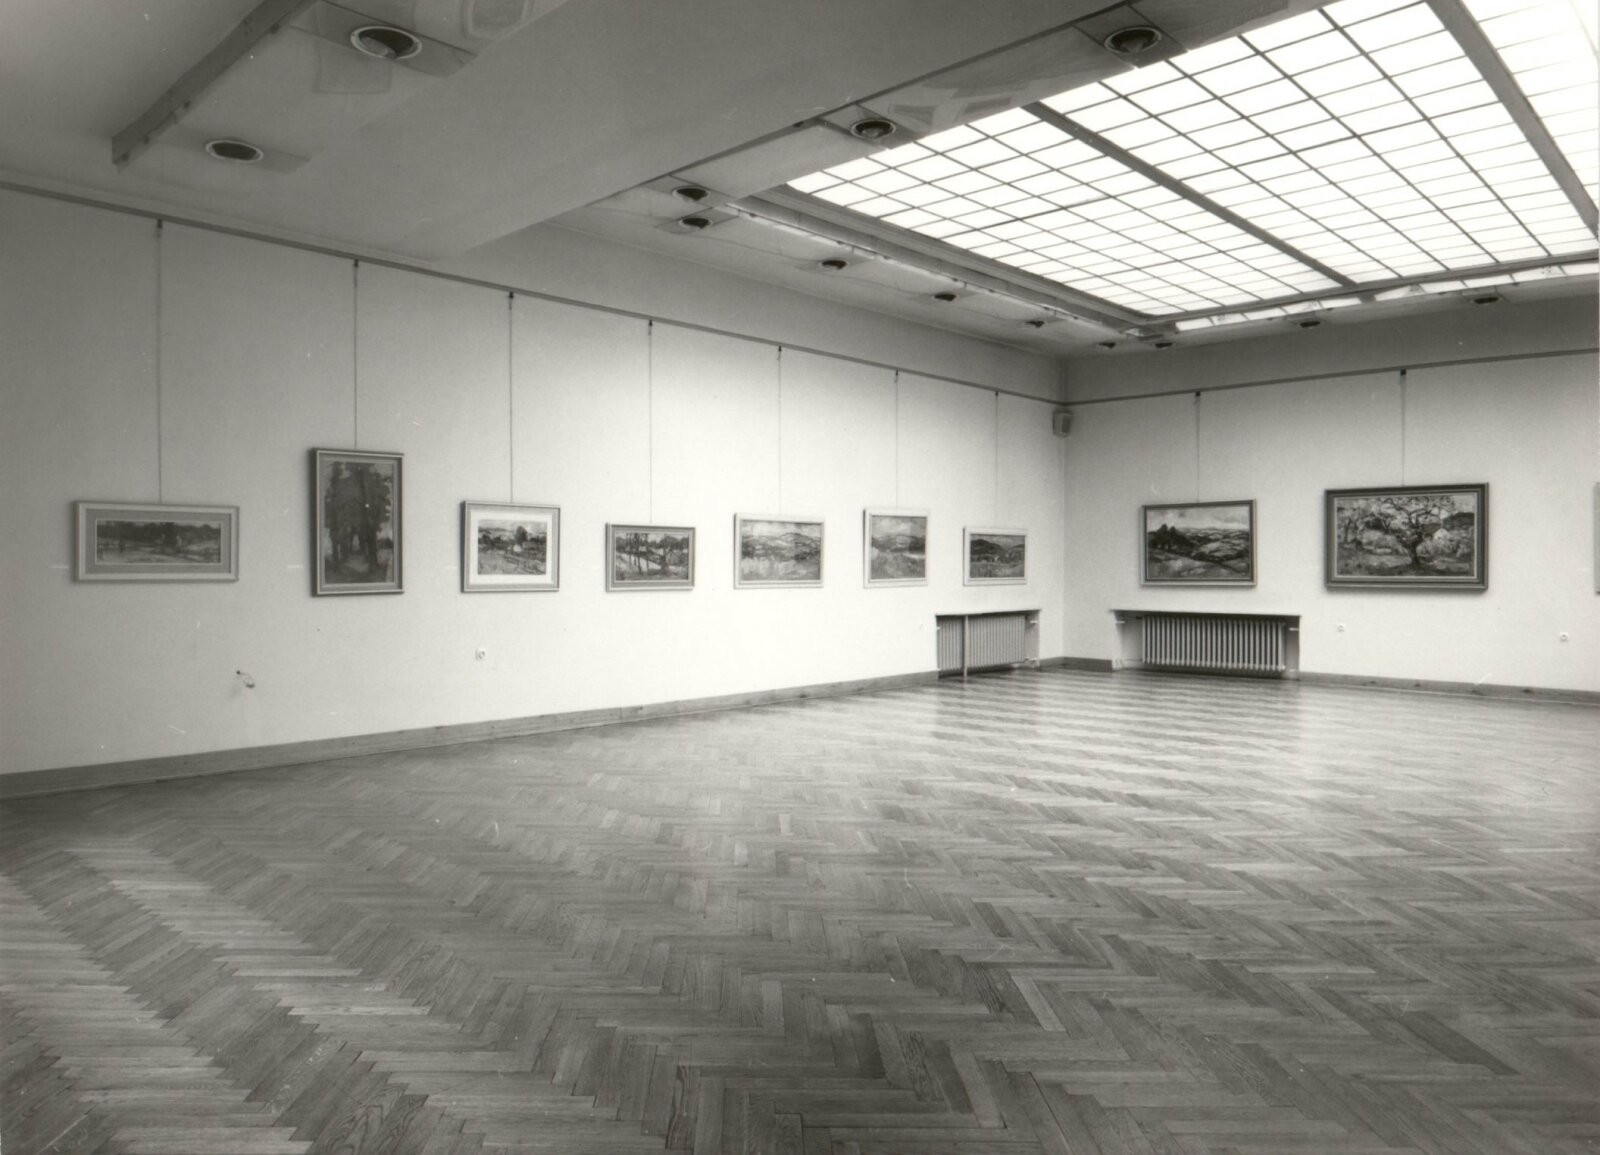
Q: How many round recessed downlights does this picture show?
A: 13